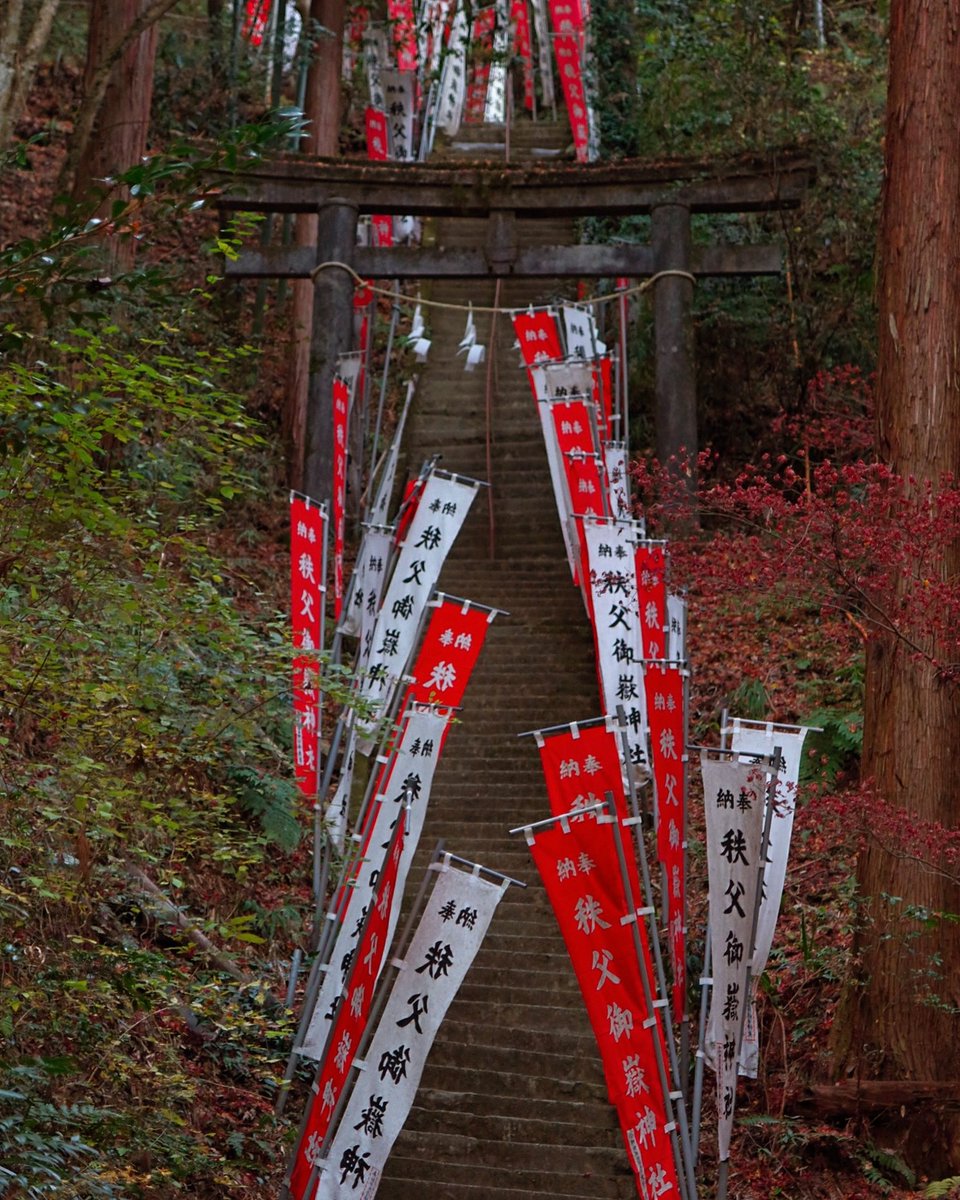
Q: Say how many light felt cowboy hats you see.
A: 0